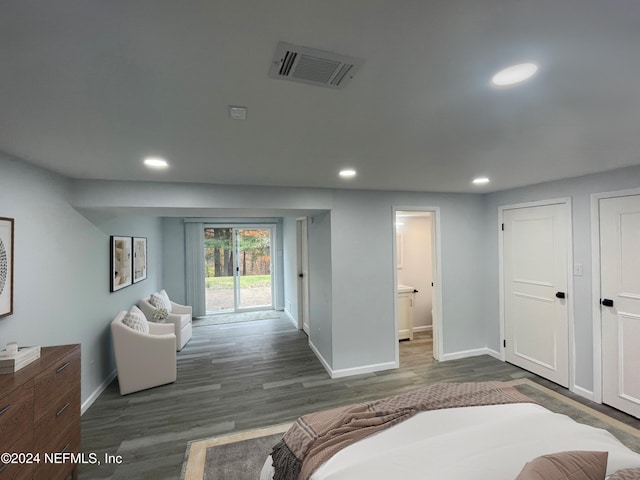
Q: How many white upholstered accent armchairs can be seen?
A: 2